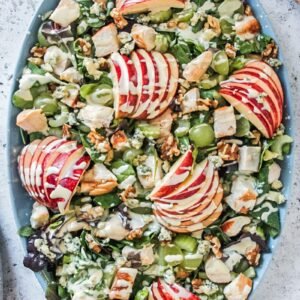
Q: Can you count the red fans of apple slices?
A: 6